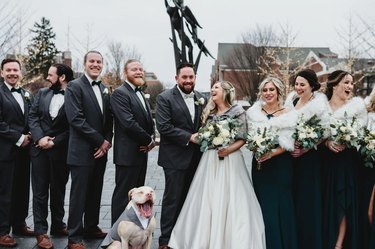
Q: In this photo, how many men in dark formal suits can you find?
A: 5